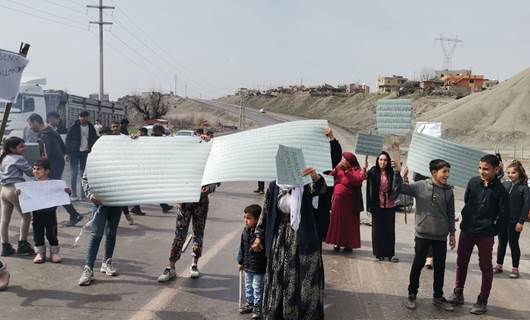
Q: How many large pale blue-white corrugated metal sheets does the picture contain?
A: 3